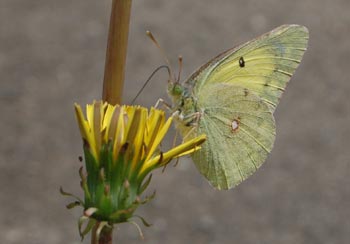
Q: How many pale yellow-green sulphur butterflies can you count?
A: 1